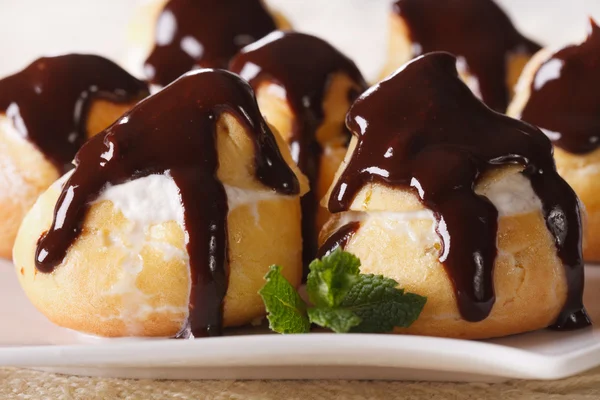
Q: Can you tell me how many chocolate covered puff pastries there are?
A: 7